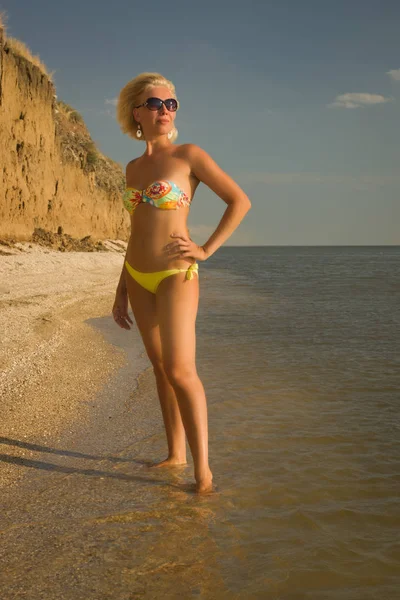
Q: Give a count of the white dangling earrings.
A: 2